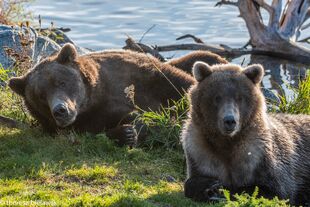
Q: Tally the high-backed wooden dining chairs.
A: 0